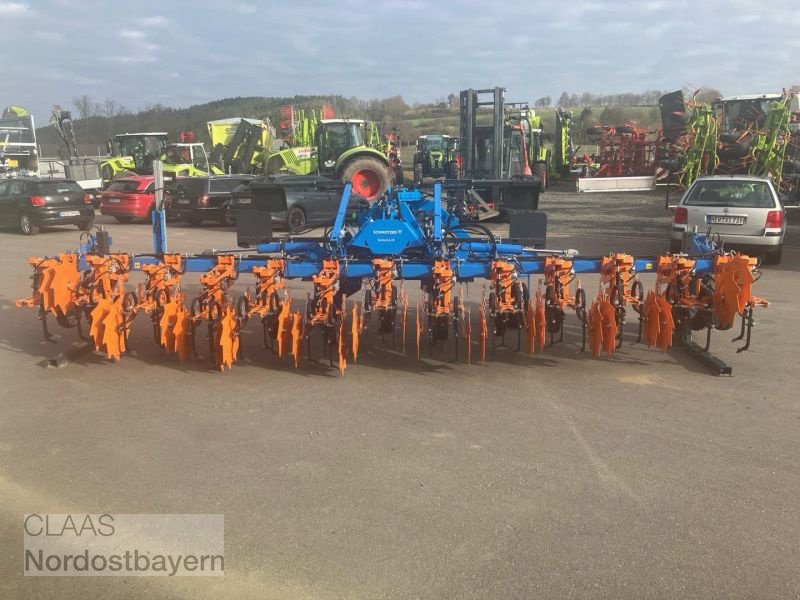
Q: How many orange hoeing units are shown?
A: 13